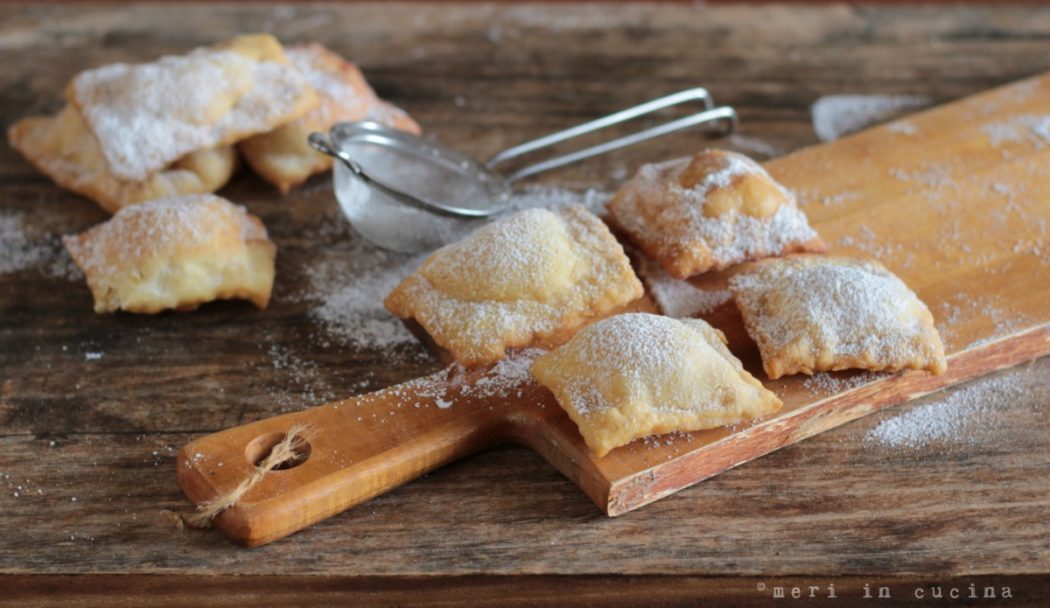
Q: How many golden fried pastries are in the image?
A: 8